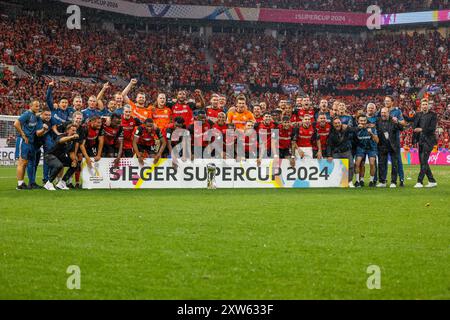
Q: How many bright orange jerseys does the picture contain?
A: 3